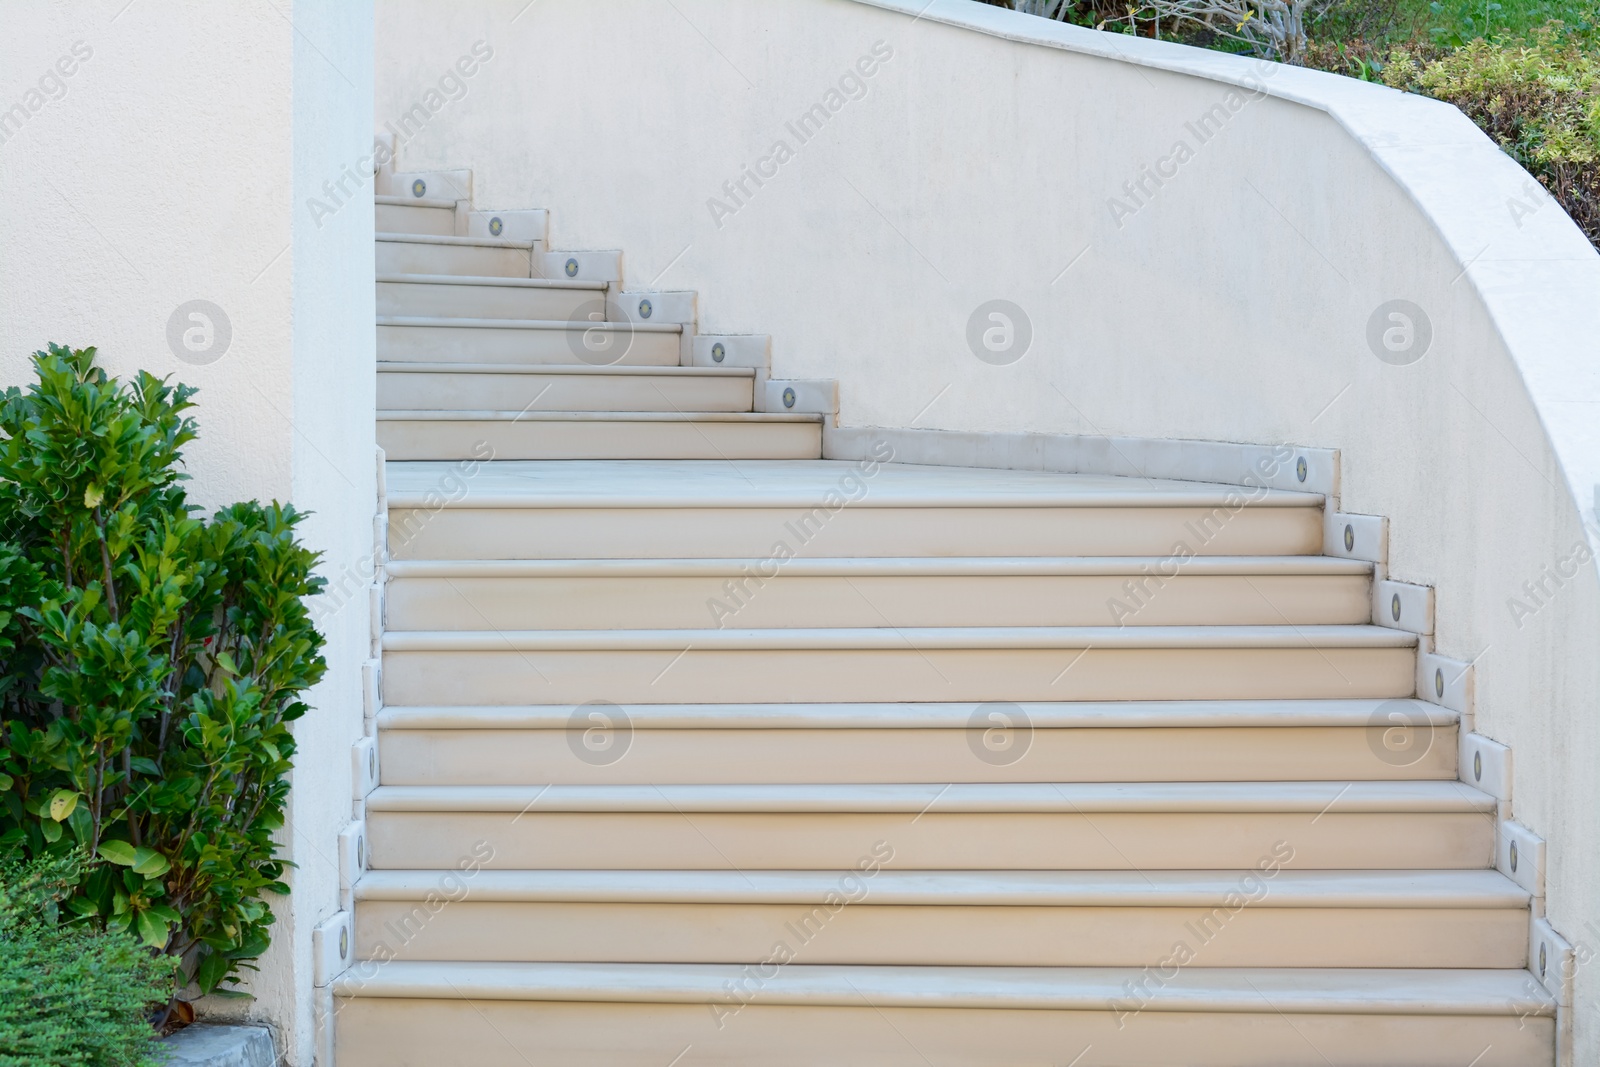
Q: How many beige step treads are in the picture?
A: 13